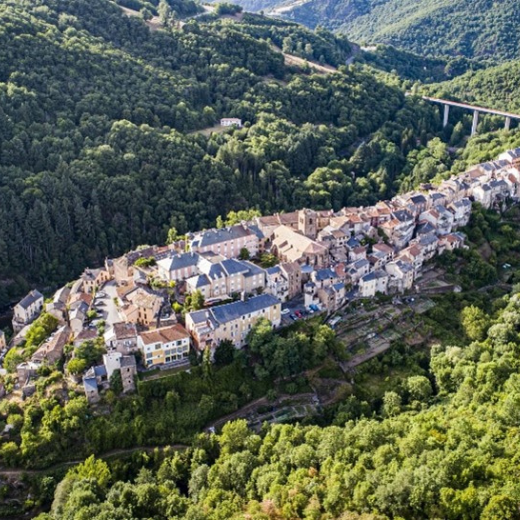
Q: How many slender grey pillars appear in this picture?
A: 3